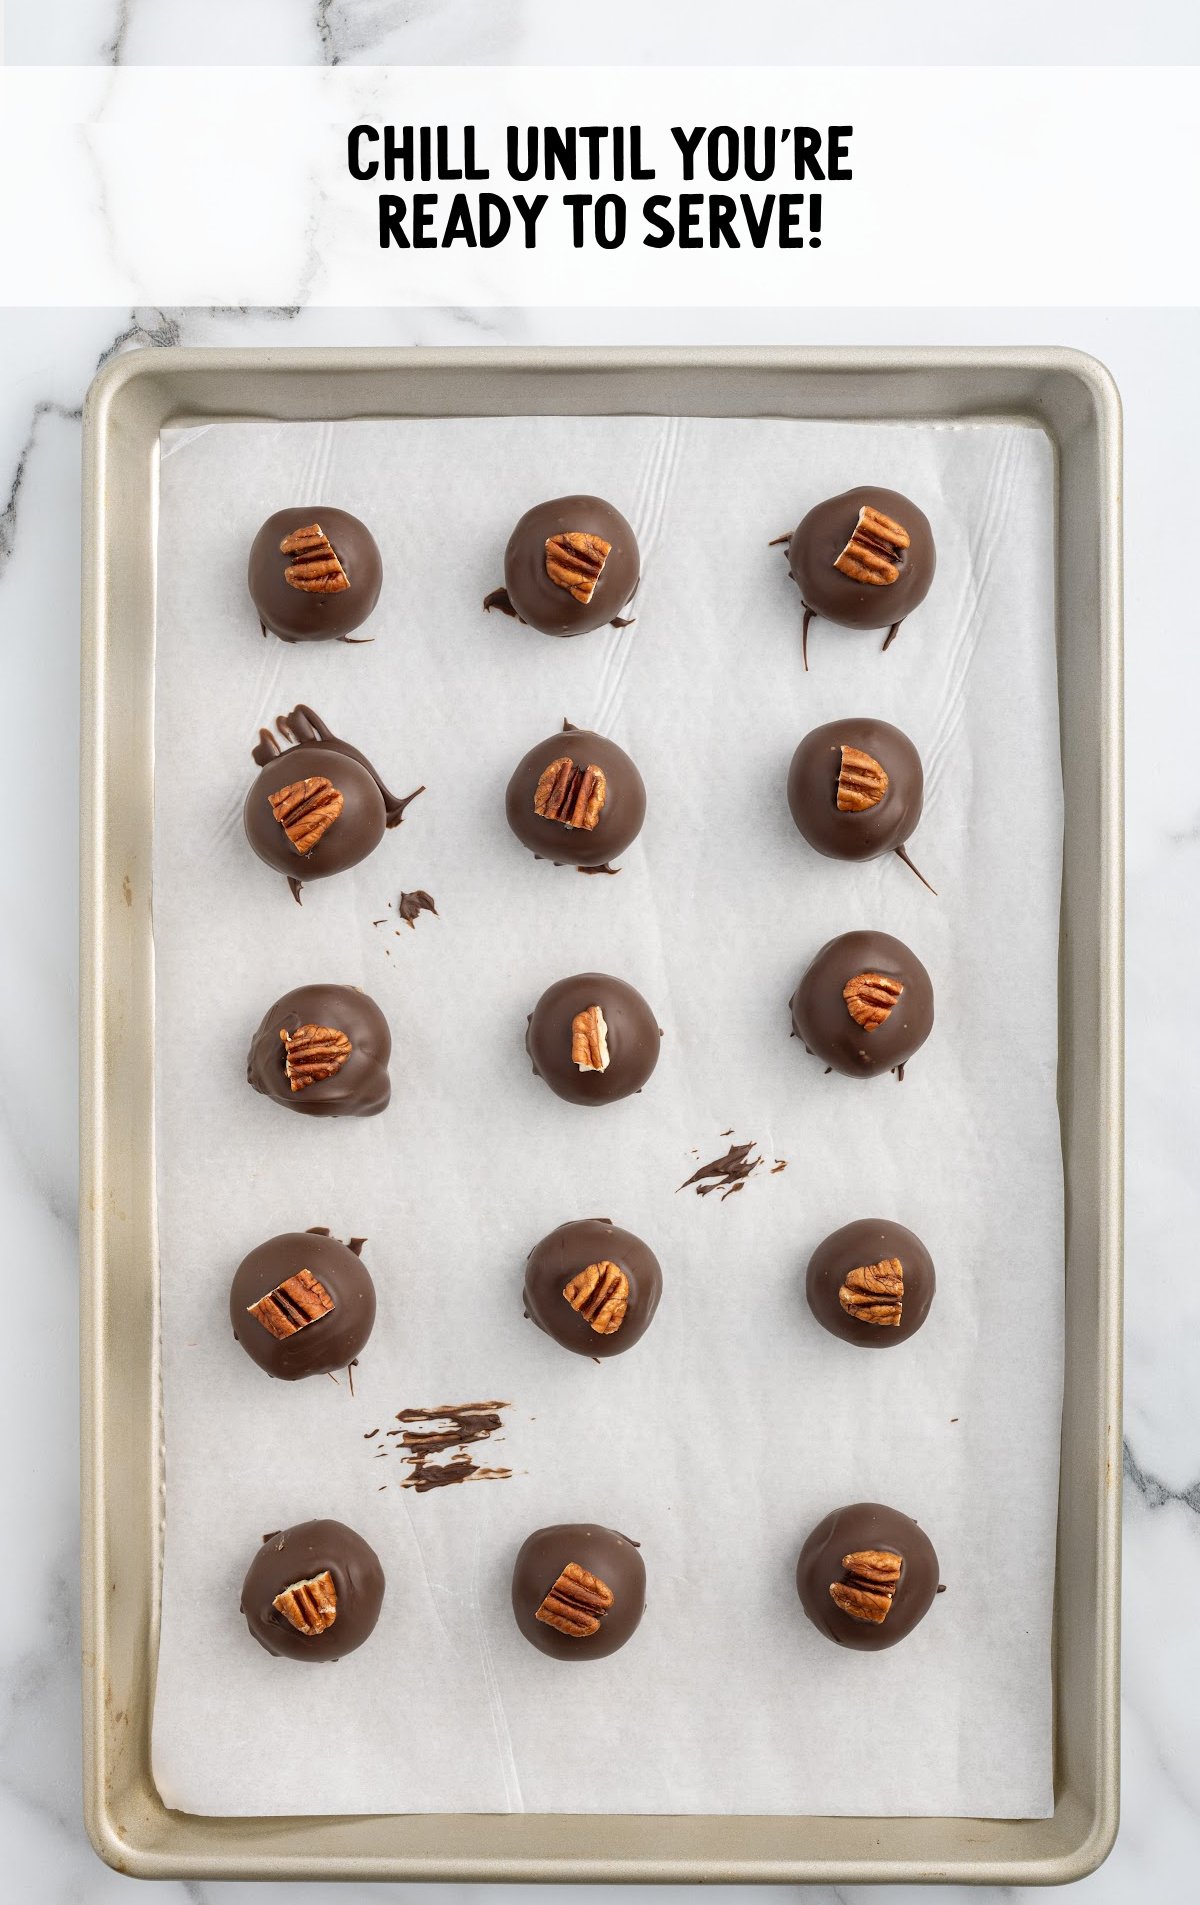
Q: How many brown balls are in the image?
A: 15